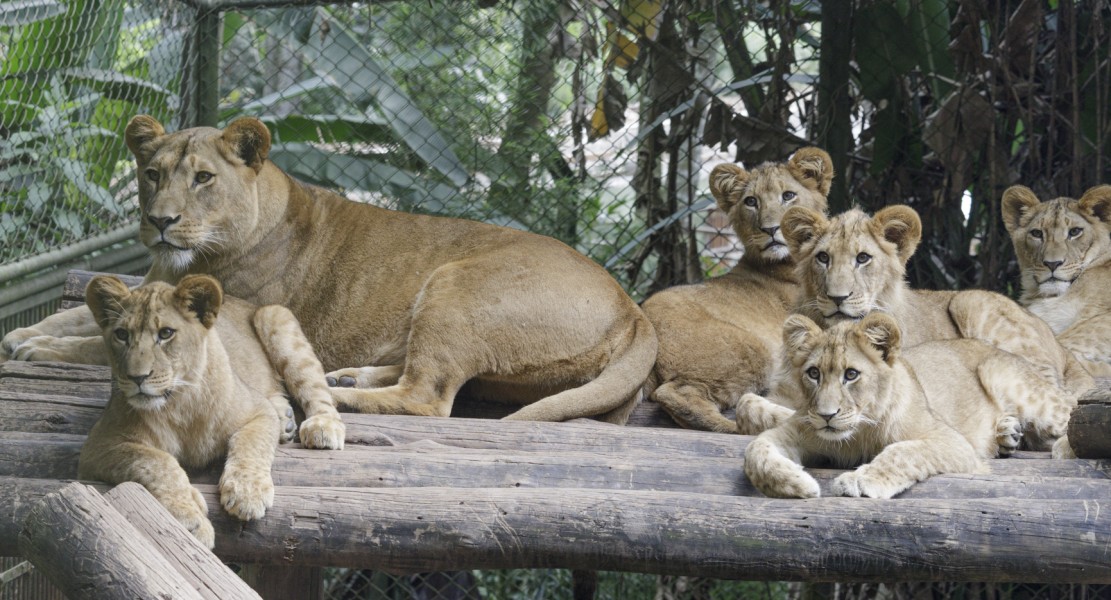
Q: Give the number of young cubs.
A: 5